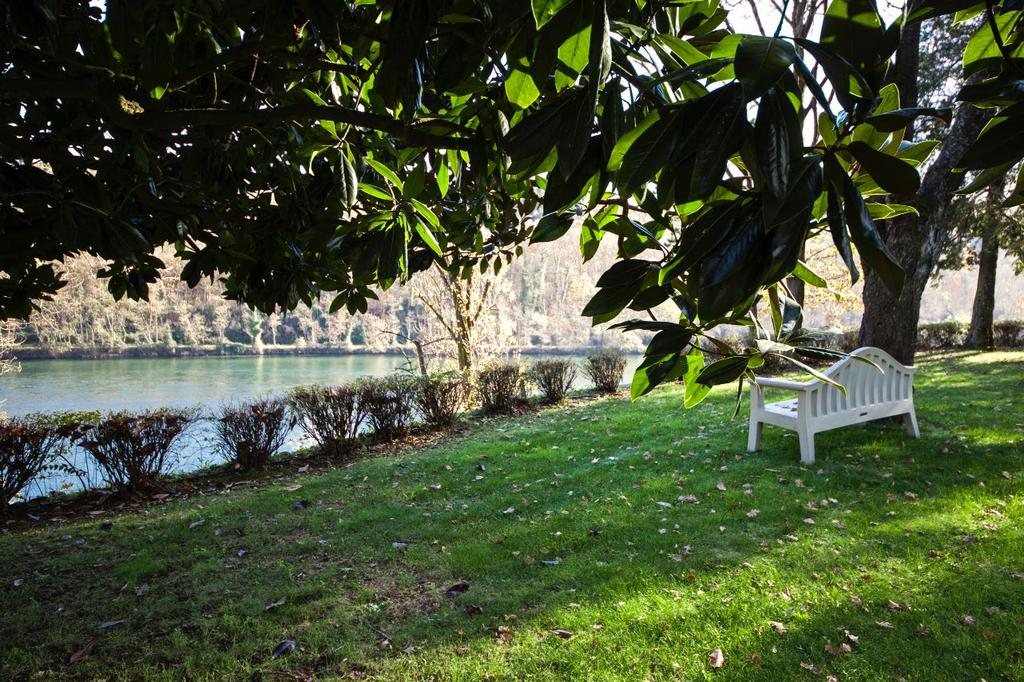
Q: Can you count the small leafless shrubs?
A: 9